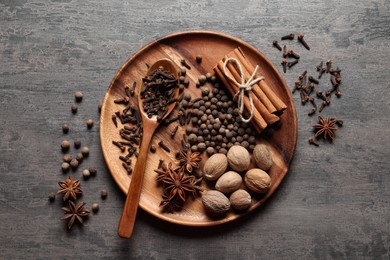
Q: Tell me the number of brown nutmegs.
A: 7